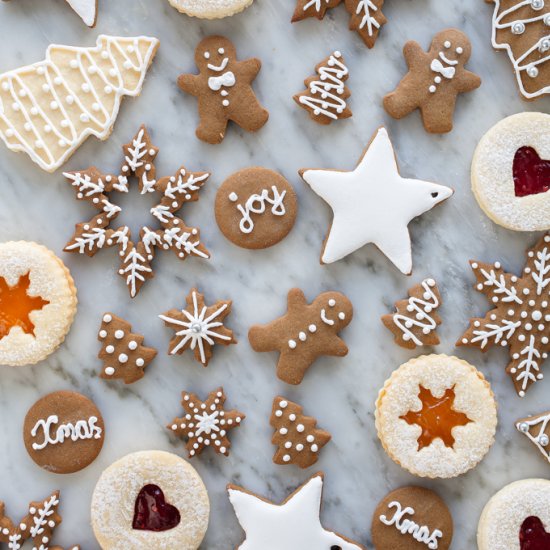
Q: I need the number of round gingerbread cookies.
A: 3